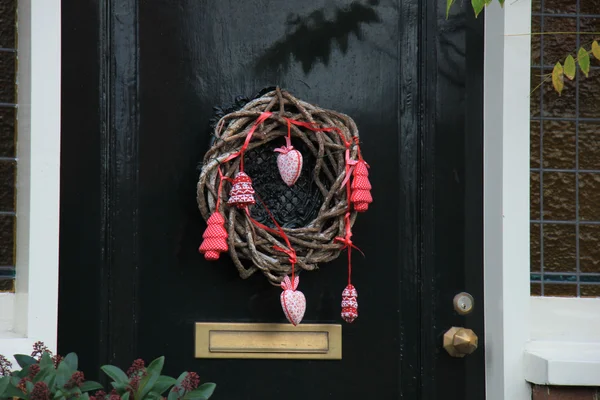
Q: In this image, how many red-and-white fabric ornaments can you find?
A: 6